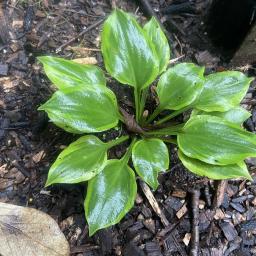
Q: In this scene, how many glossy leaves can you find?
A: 12